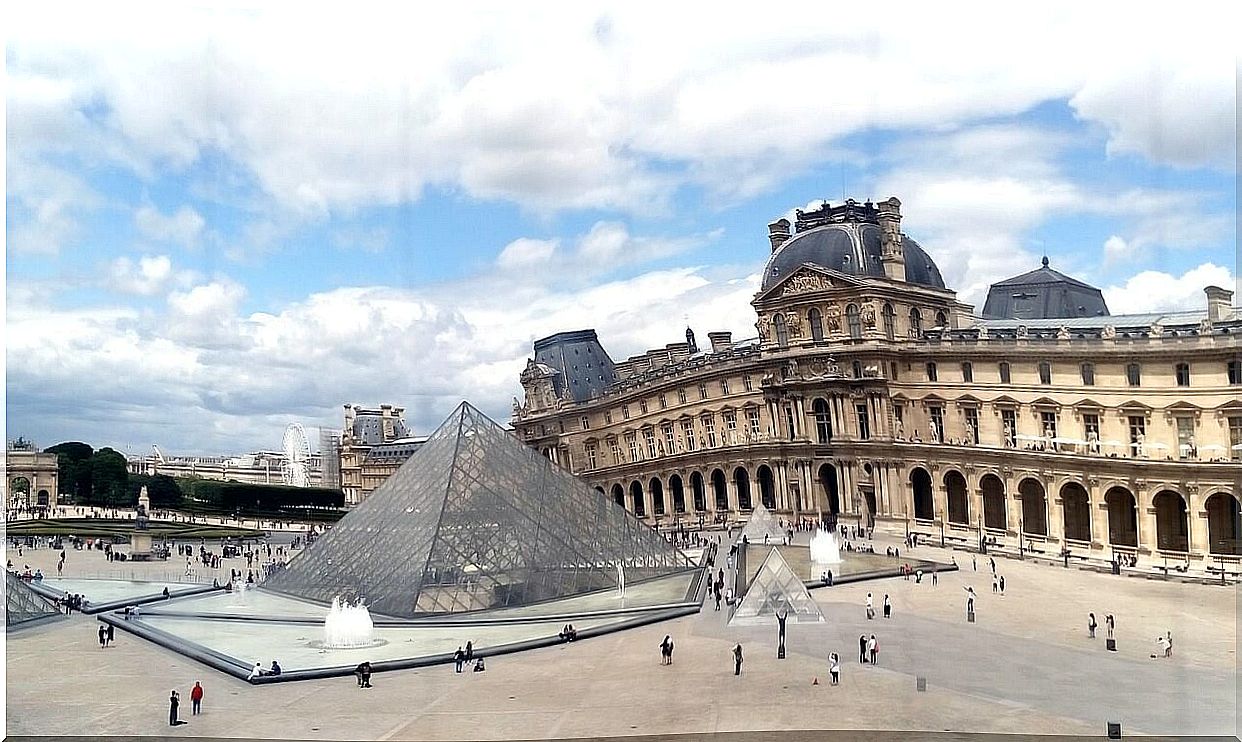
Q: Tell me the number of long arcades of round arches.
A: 2